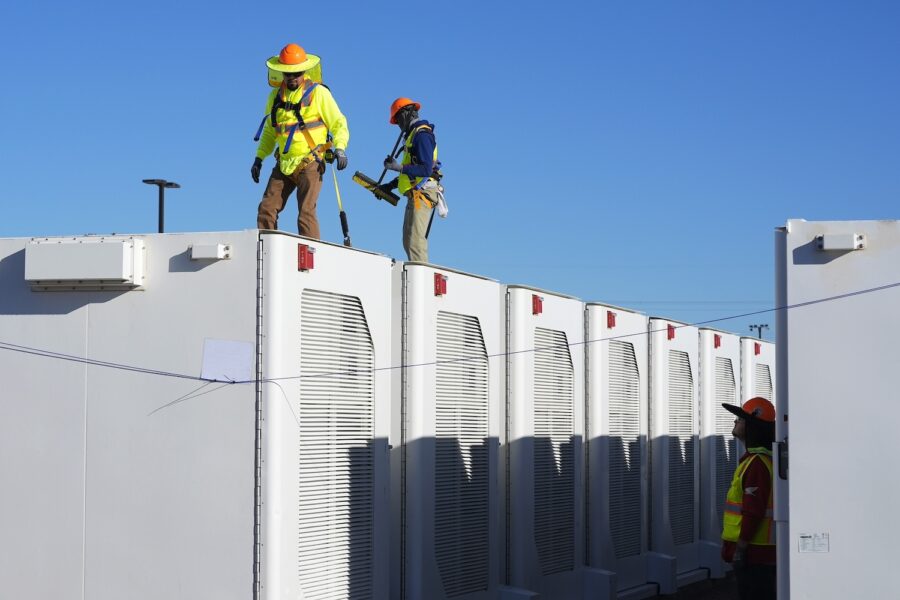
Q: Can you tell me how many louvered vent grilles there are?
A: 7